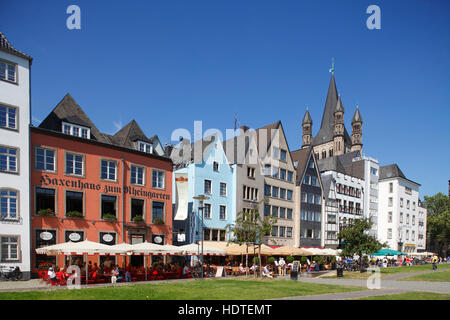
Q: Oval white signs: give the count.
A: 4